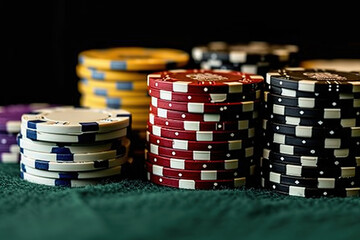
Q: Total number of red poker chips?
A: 11